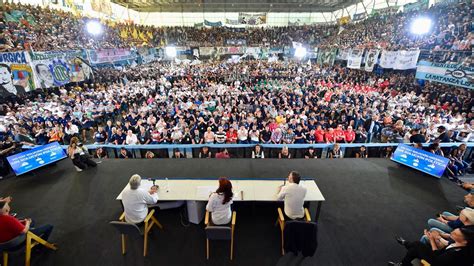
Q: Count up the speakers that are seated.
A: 3